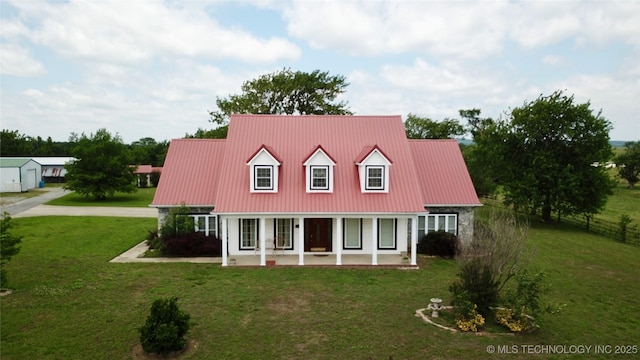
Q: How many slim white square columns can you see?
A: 6